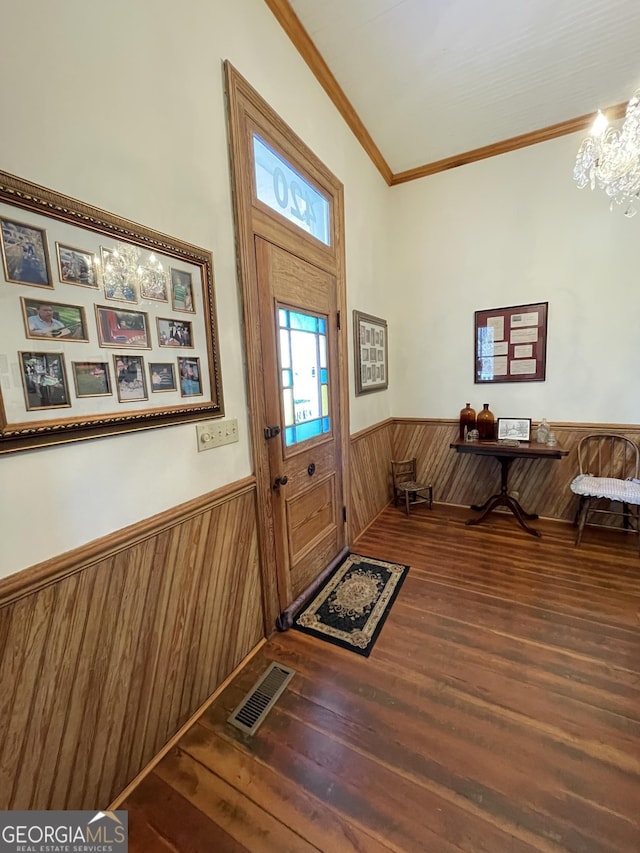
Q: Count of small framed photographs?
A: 13